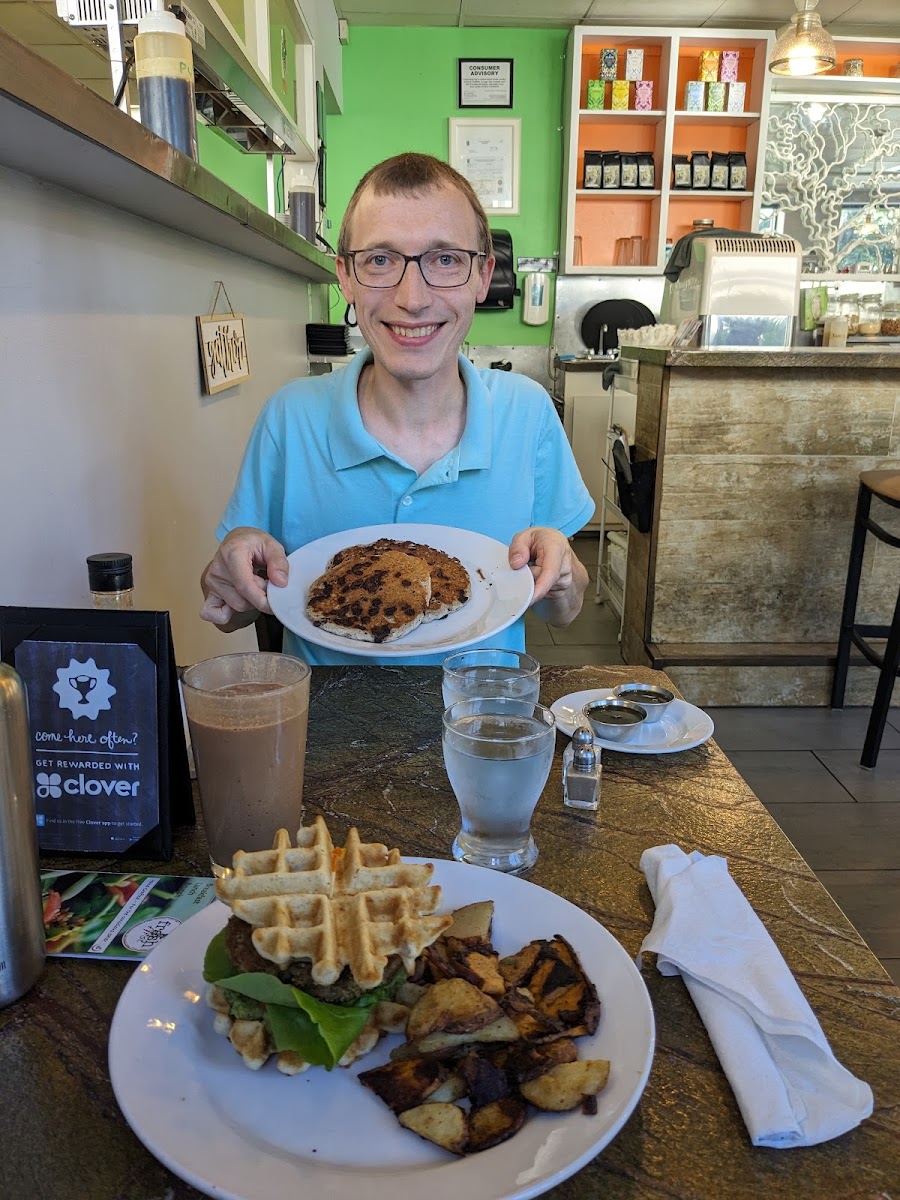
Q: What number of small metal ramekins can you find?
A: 2